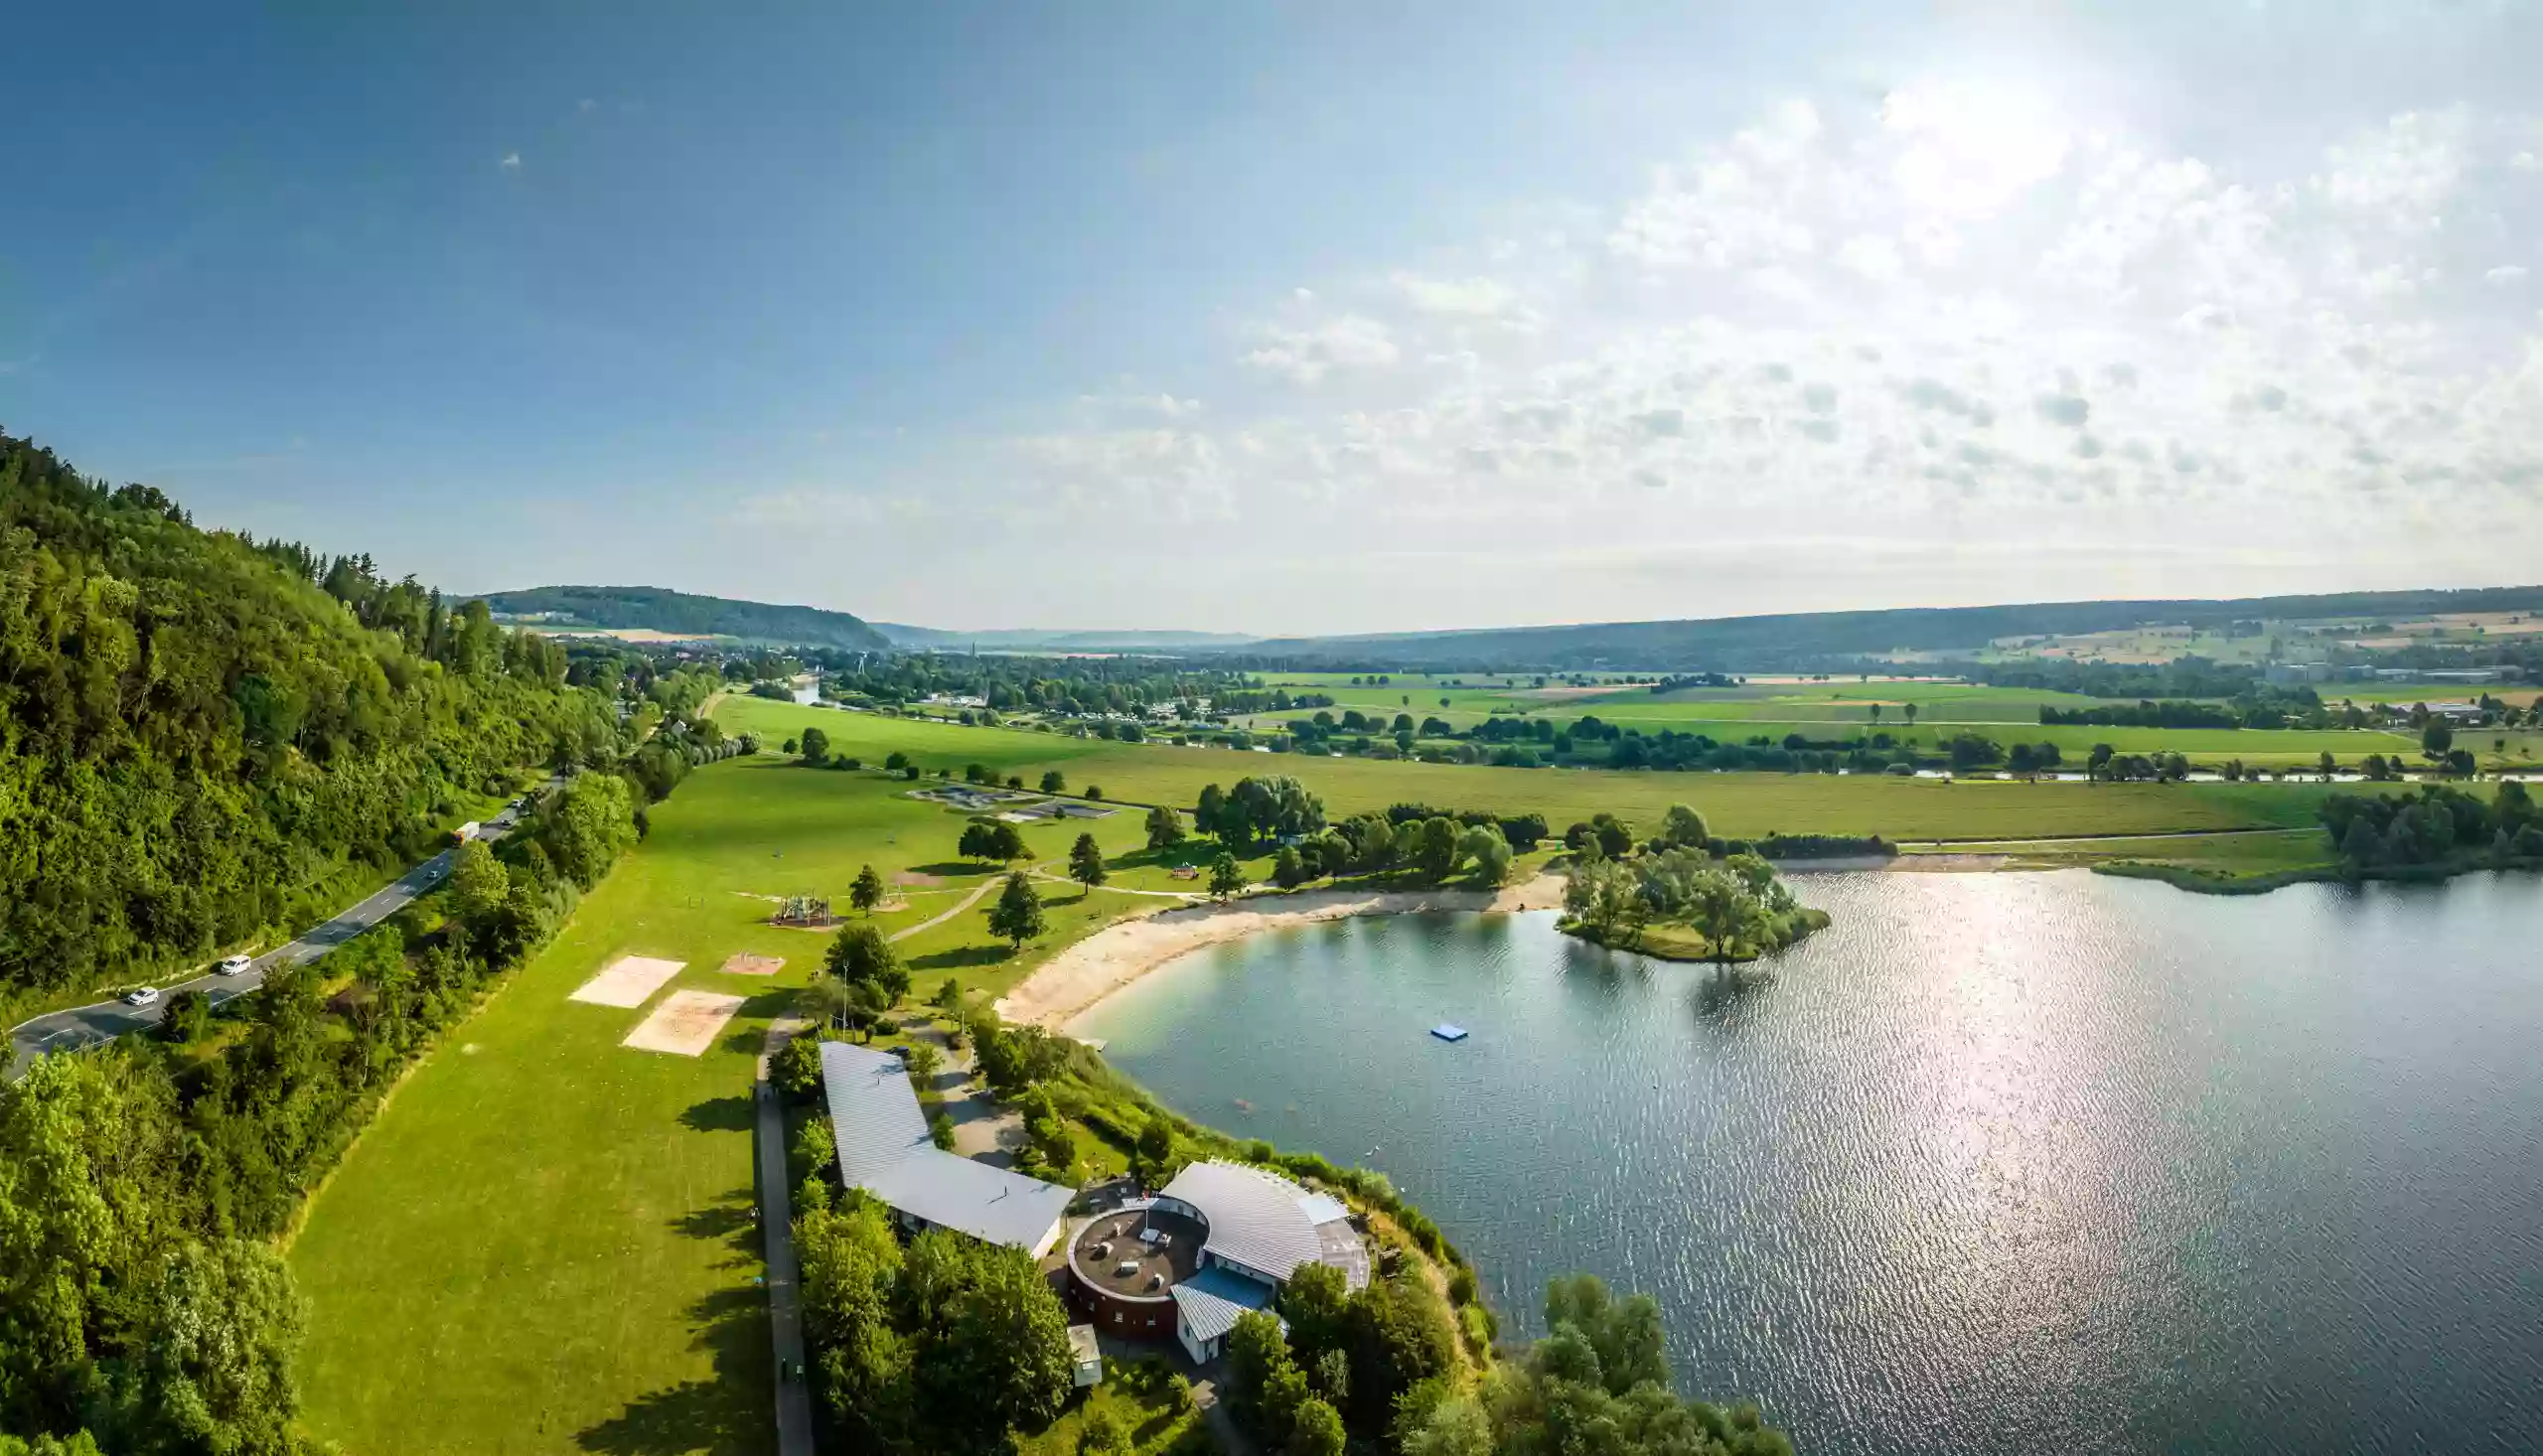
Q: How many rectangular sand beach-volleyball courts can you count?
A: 2